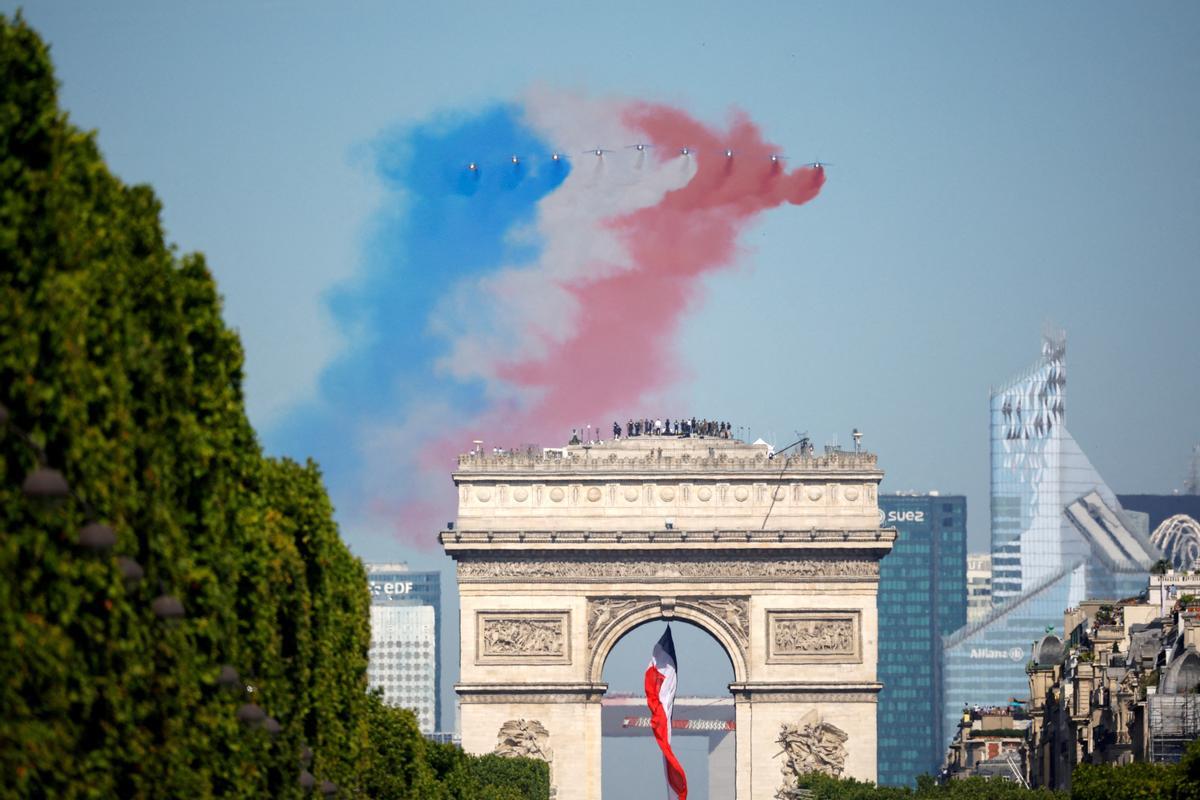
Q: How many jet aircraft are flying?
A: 9